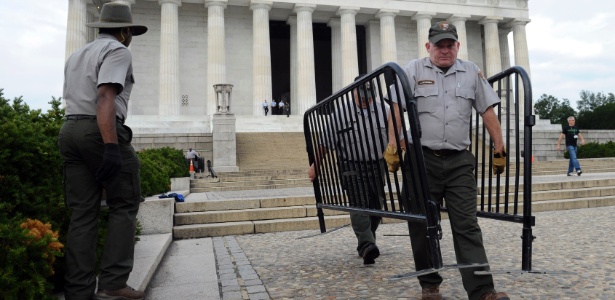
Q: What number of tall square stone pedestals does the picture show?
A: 1